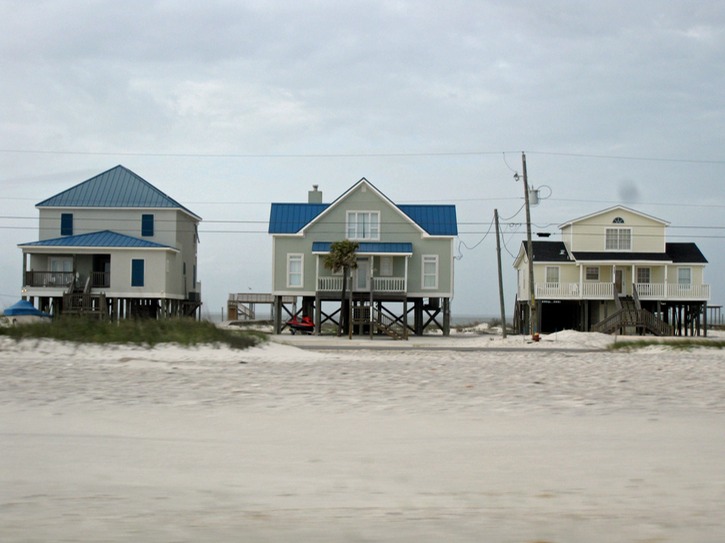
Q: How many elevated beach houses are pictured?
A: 3